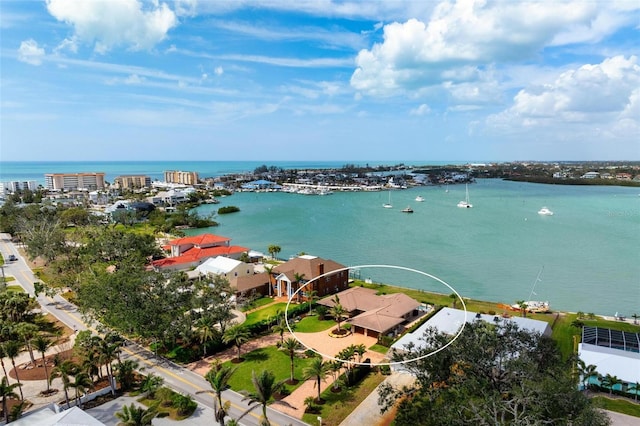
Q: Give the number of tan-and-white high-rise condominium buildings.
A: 3